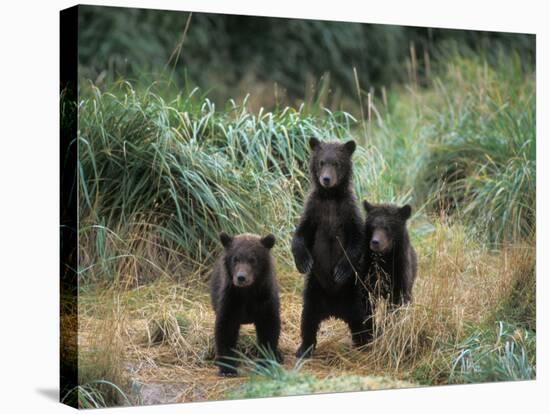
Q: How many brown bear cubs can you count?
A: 3